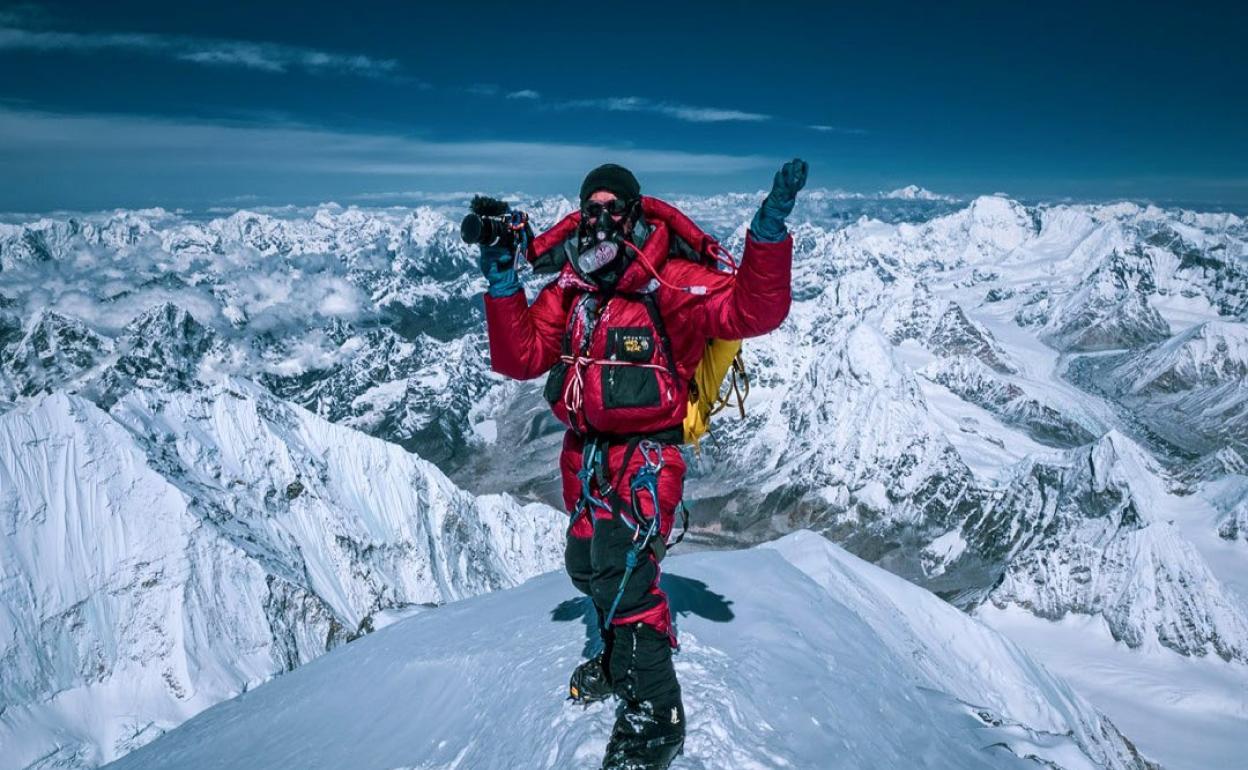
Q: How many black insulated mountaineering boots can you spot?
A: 2